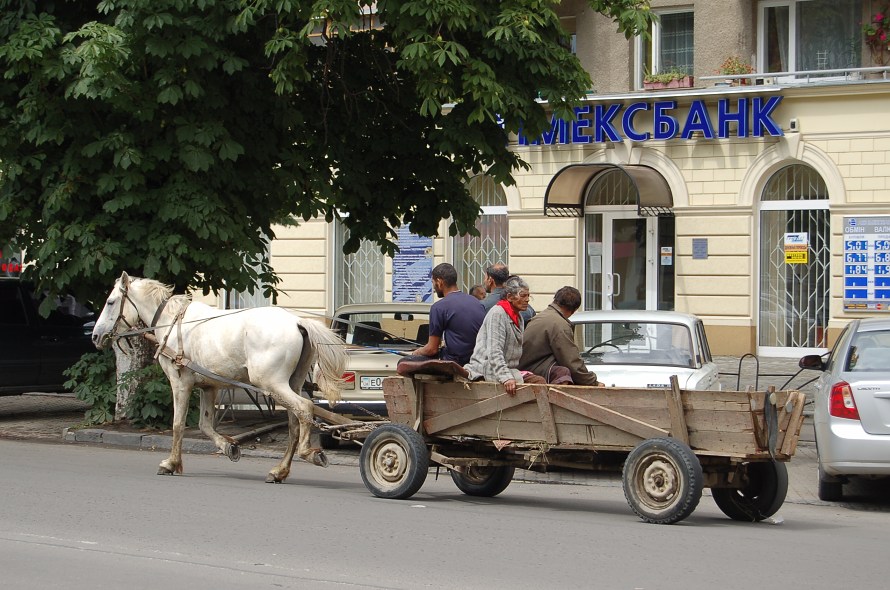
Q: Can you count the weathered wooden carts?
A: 1